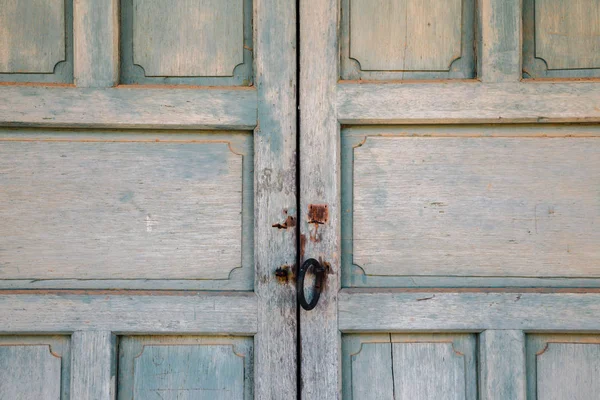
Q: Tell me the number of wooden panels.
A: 10